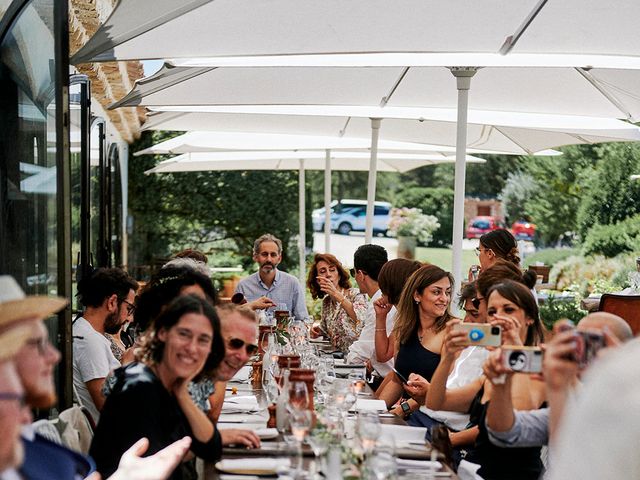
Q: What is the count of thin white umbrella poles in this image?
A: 4